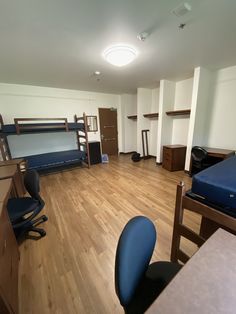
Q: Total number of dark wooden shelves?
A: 3